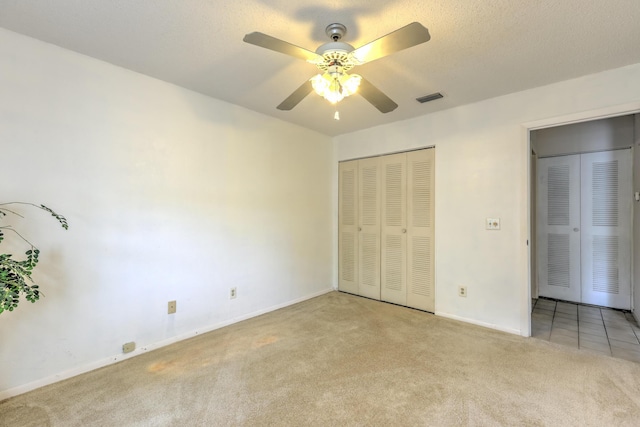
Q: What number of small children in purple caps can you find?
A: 0